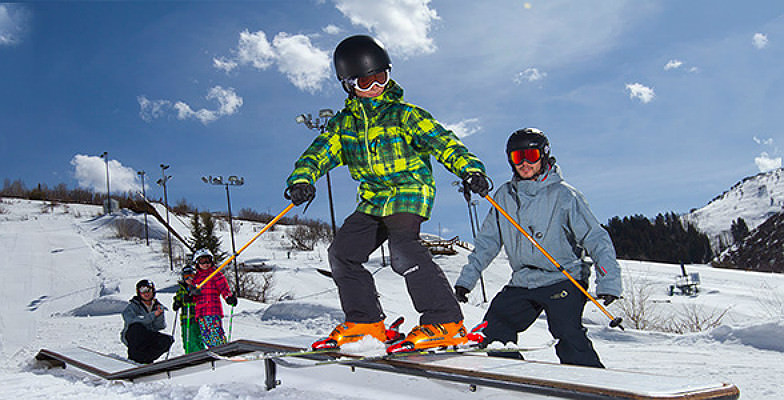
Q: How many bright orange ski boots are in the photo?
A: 2